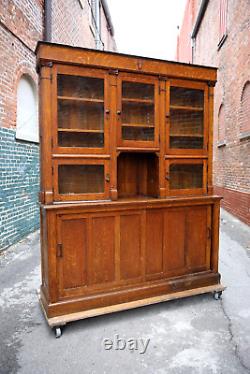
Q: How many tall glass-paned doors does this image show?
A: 3